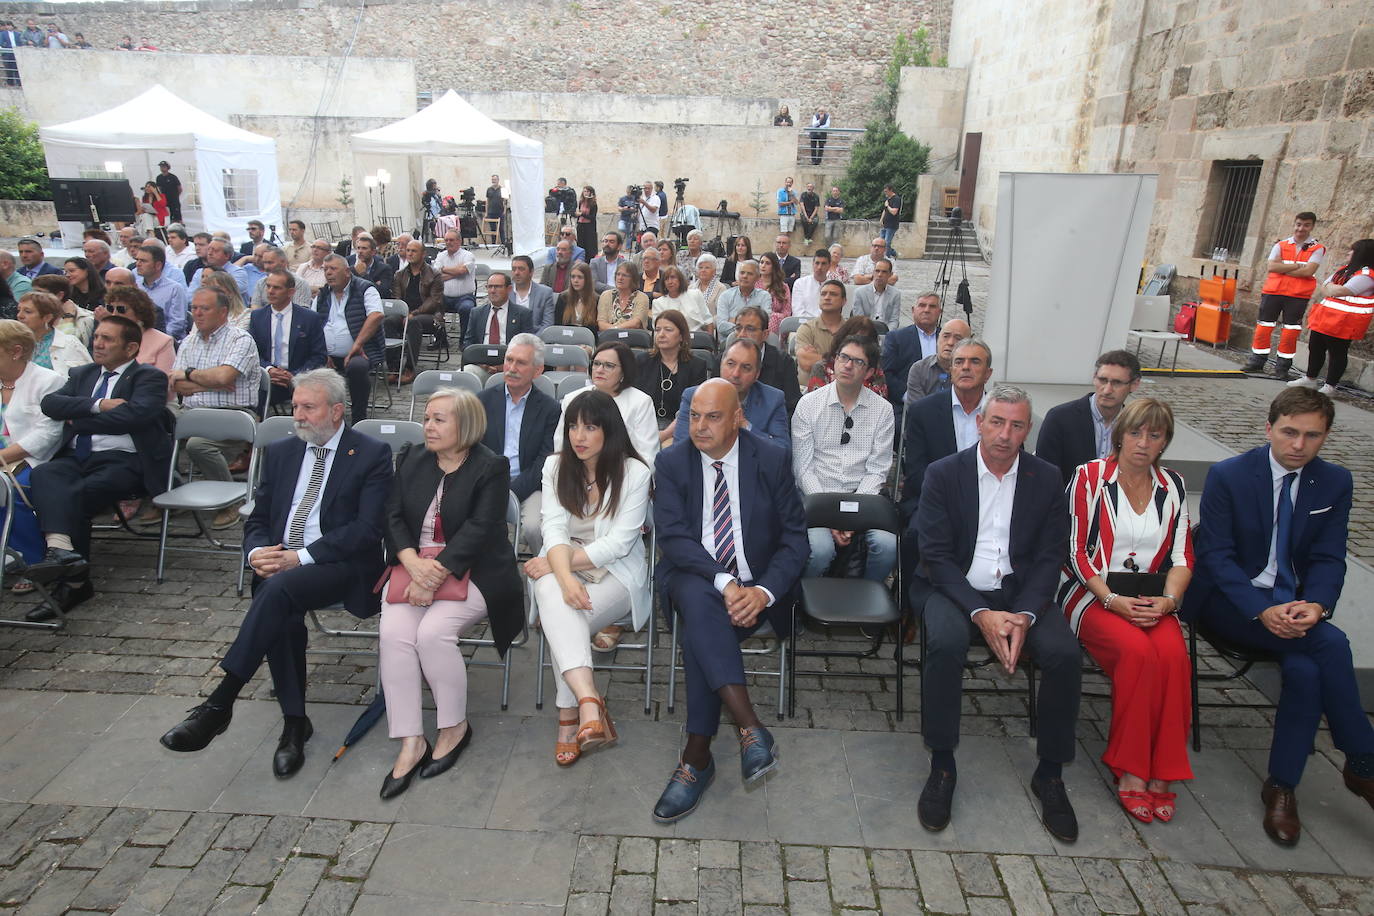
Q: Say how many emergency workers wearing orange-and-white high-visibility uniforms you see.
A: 2